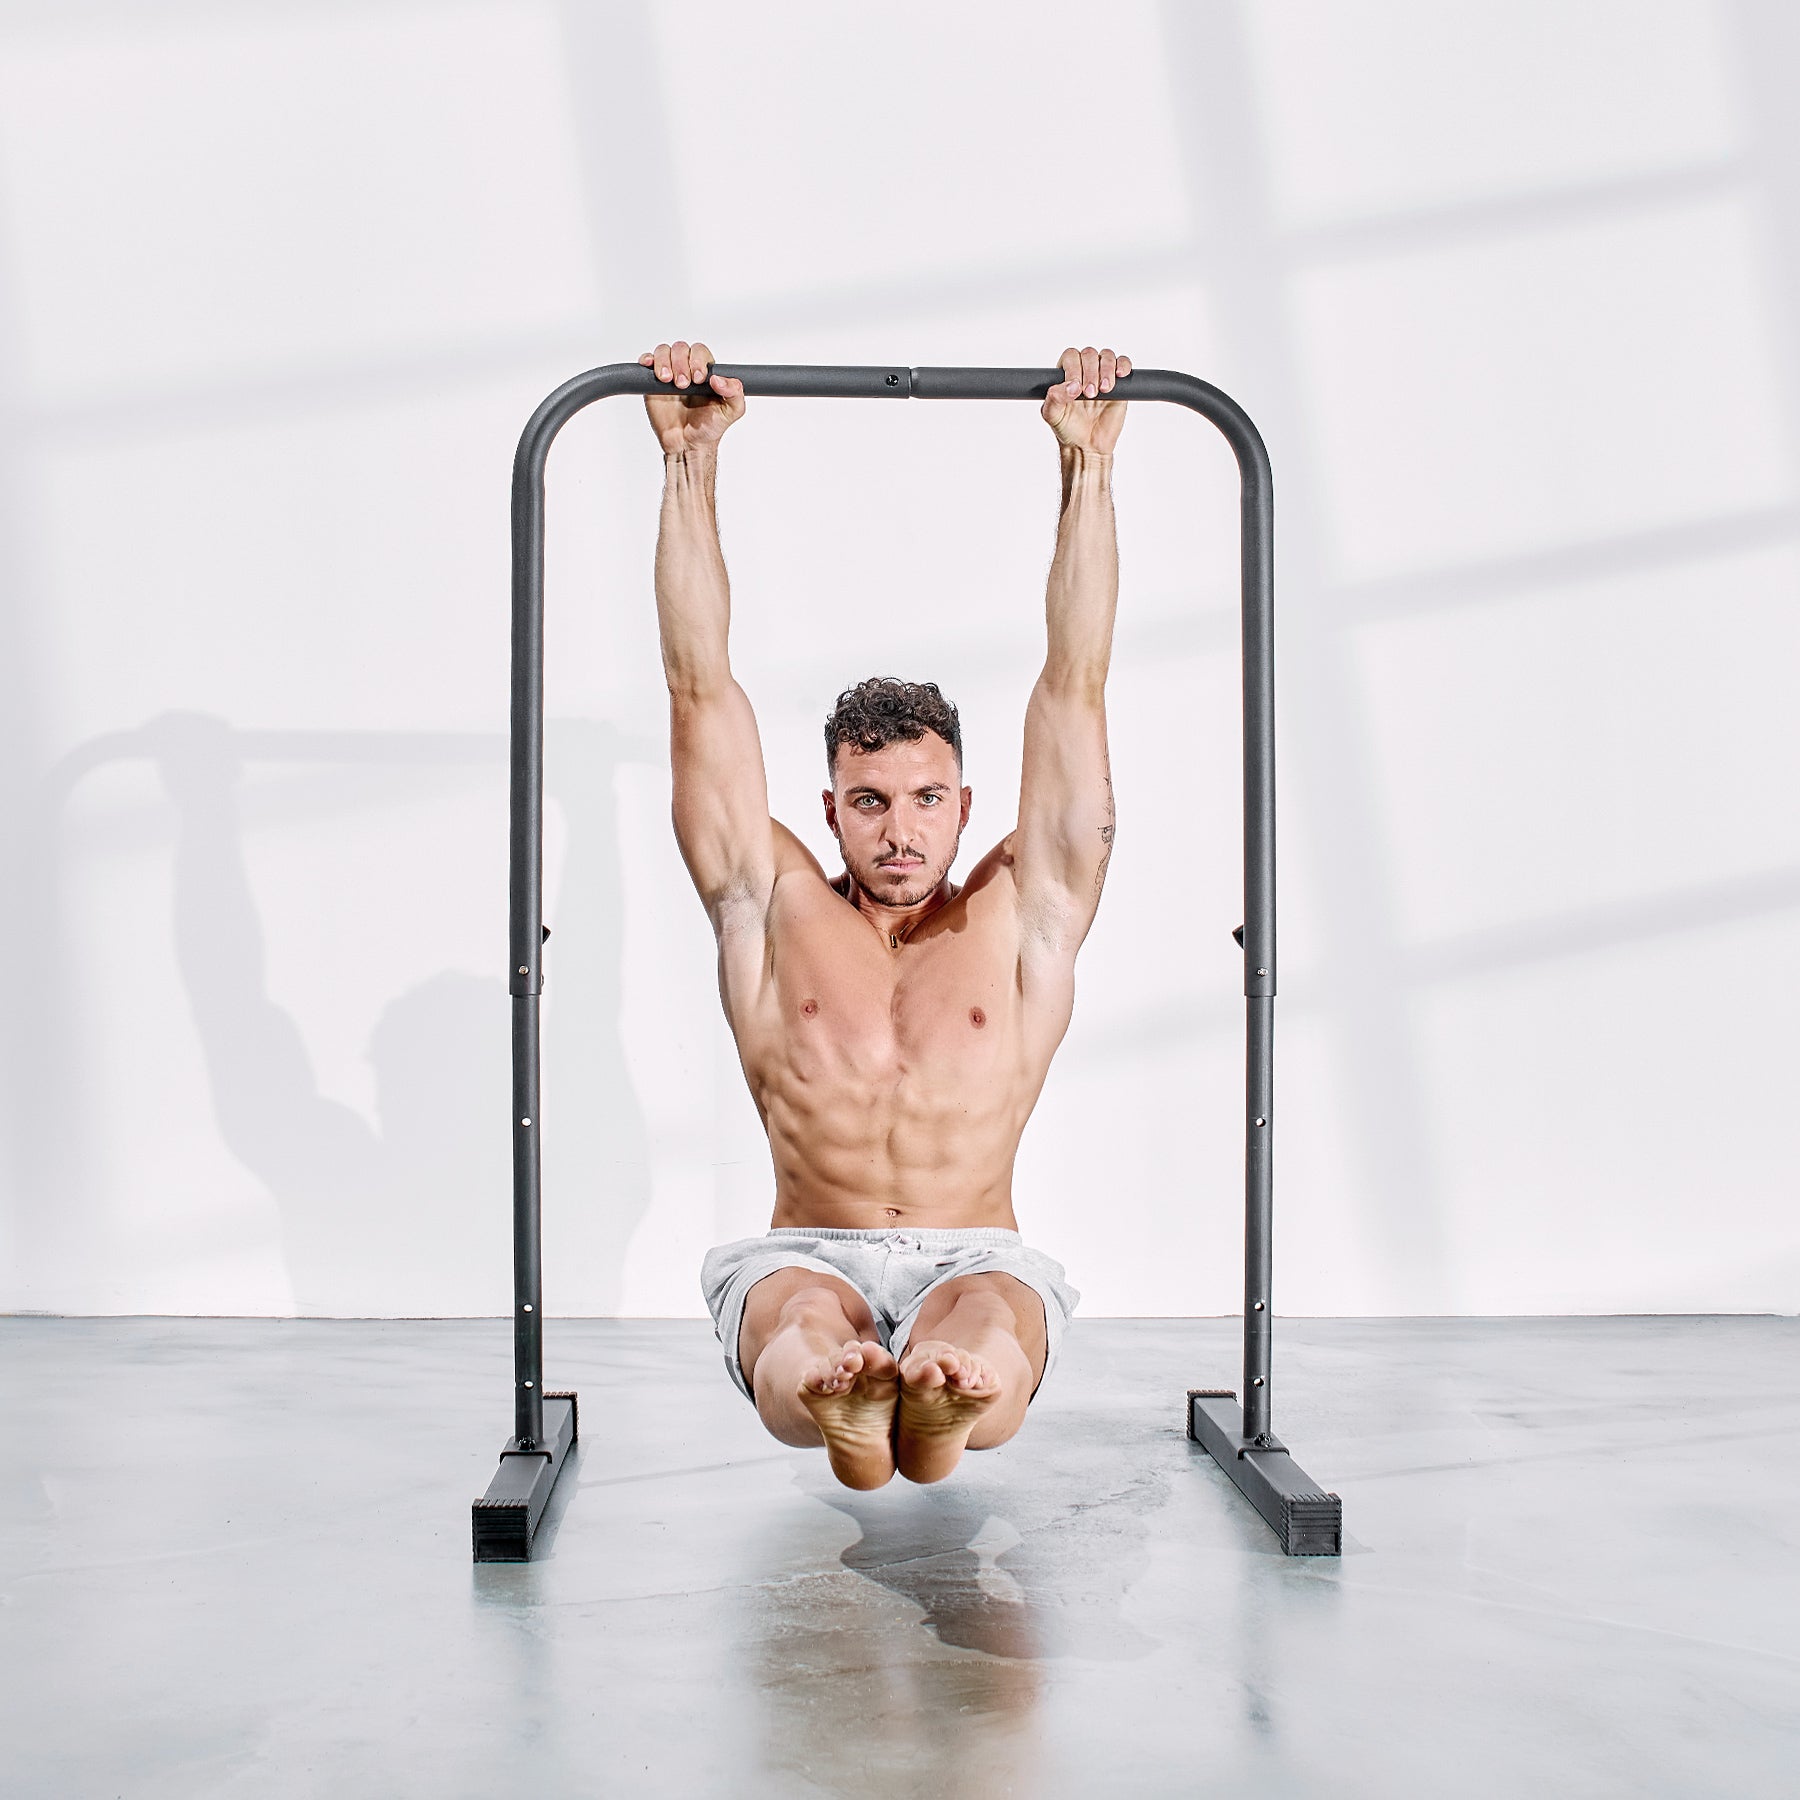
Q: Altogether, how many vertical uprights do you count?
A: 2